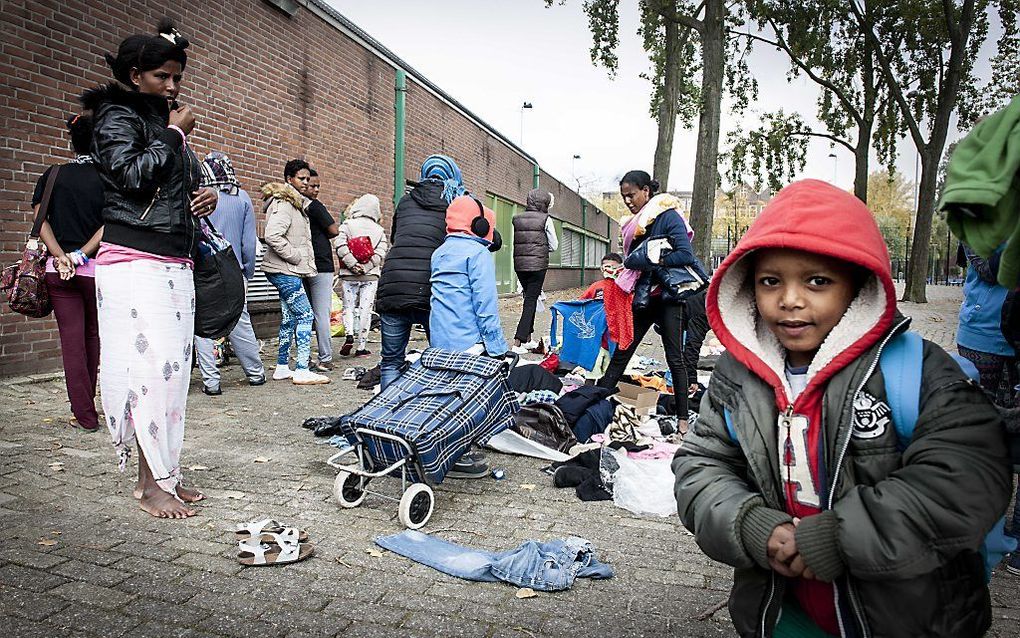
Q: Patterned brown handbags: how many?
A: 1